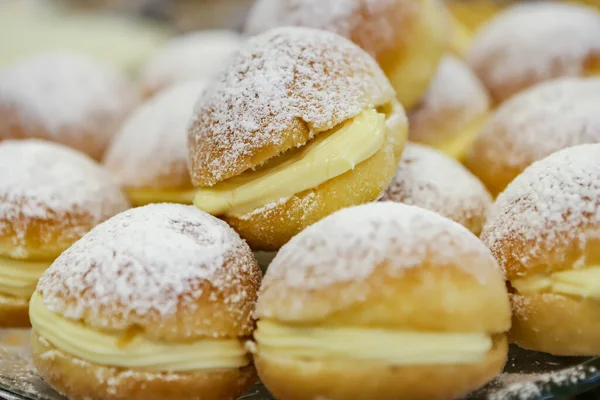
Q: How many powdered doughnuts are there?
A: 13